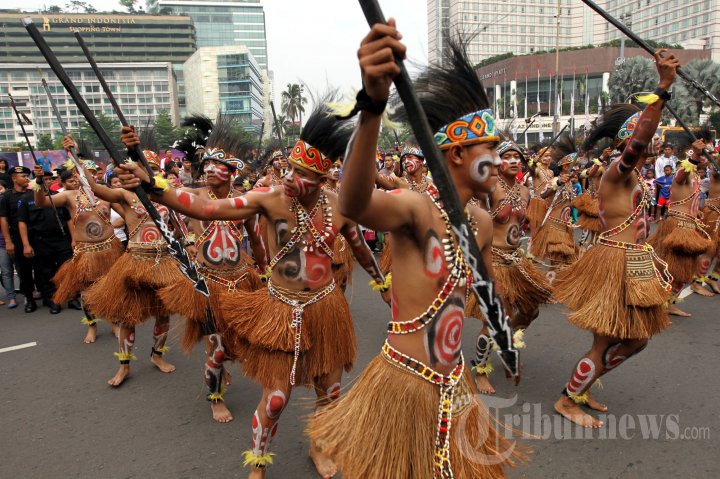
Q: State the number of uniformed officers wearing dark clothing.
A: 2